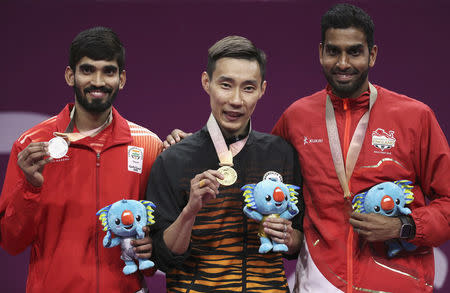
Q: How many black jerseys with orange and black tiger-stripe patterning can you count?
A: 1